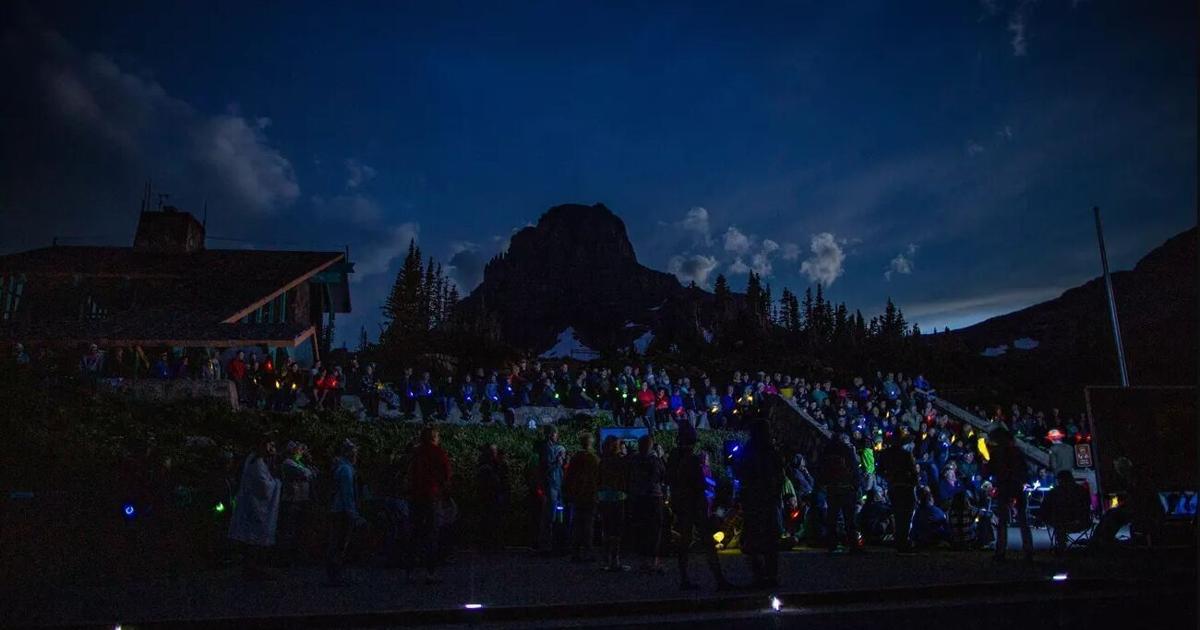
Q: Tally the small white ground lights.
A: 4